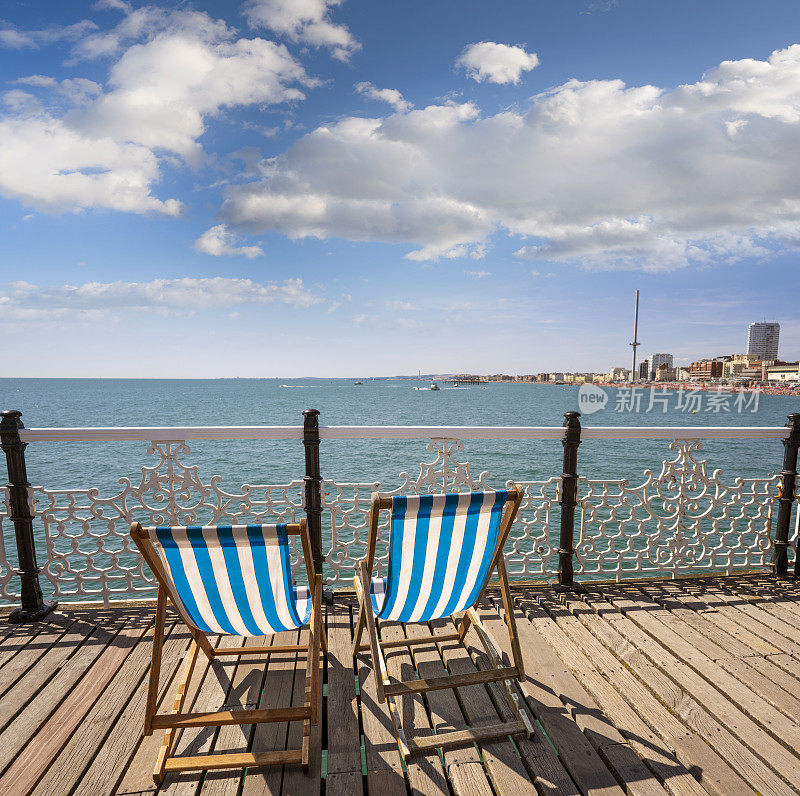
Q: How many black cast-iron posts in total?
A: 4